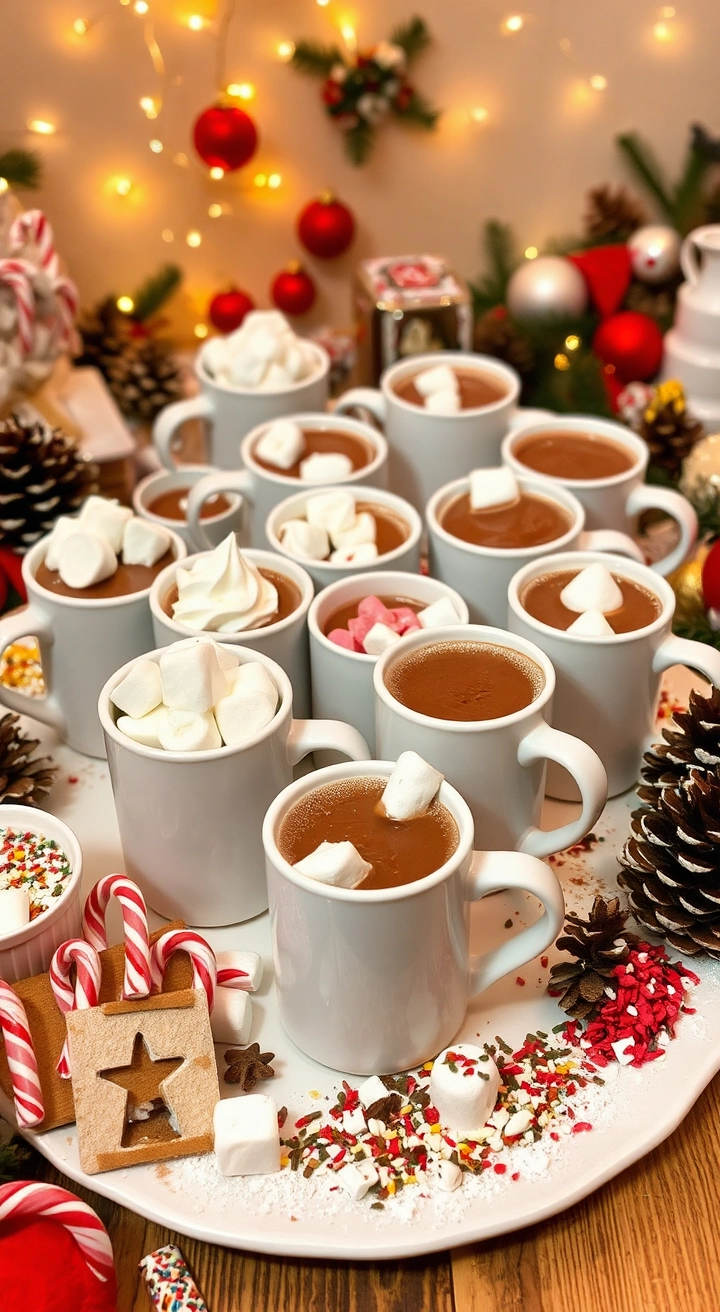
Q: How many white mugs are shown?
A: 14